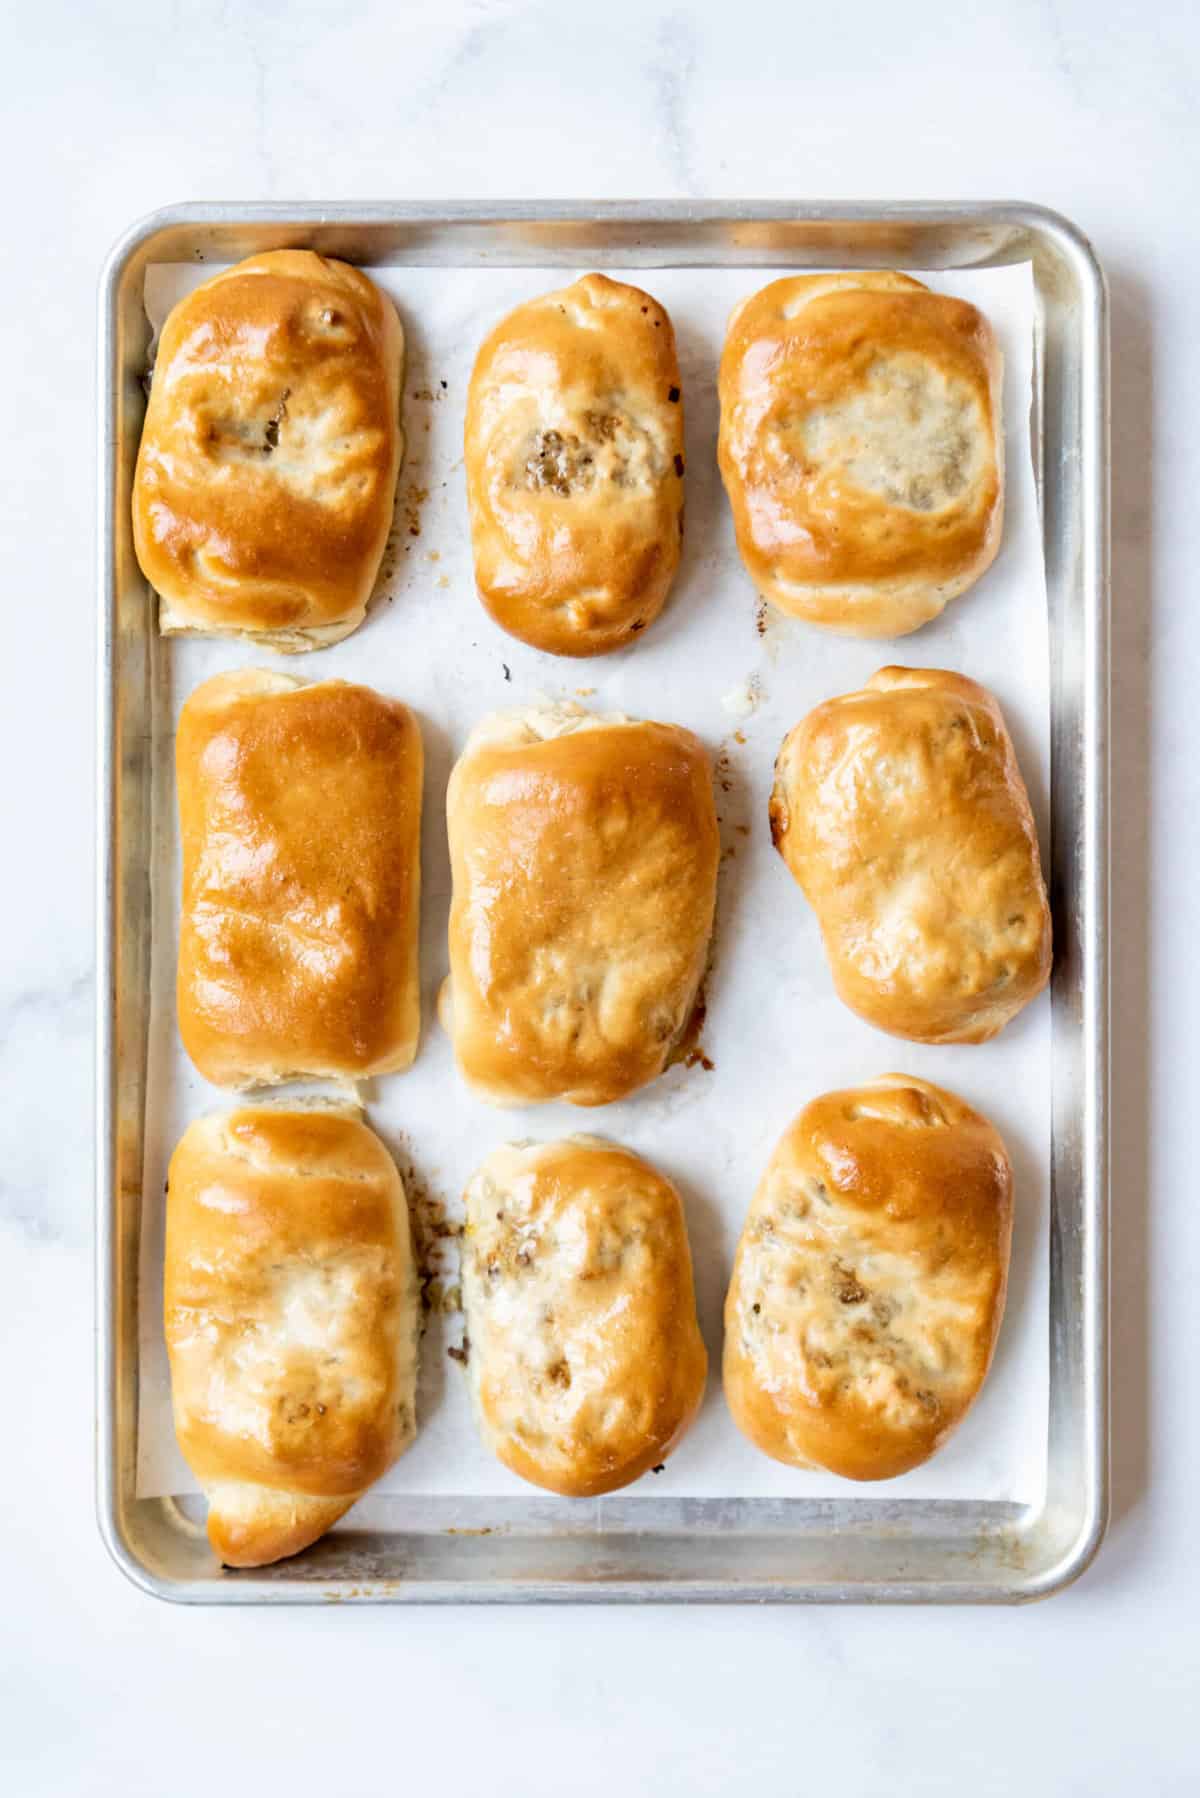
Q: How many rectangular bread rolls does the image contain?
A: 9